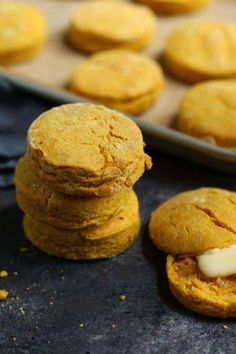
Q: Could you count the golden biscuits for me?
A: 10